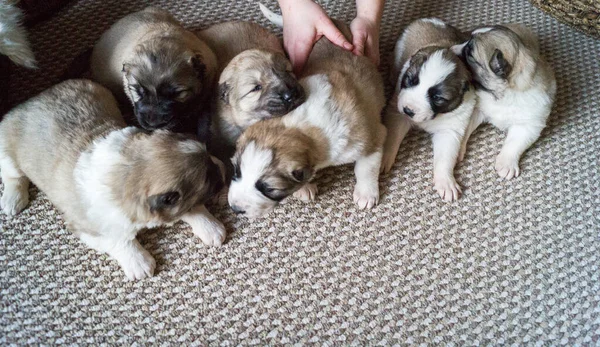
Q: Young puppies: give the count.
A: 6